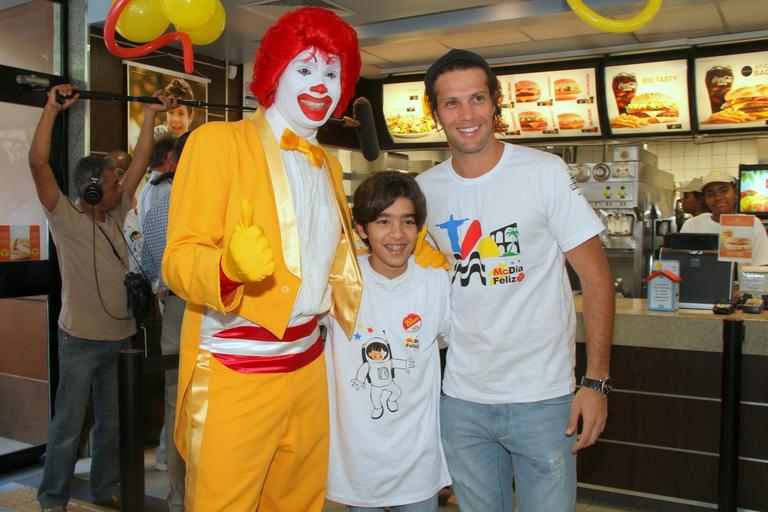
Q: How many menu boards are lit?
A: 4